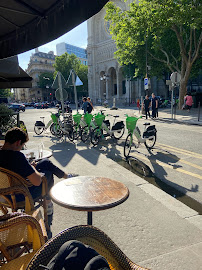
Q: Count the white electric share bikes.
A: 5